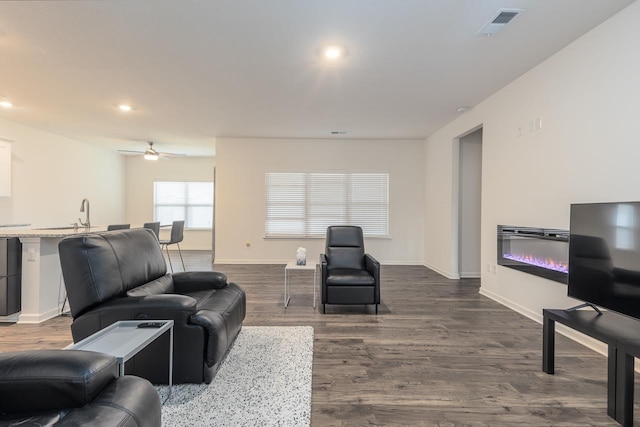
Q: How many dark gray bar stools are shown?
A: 3